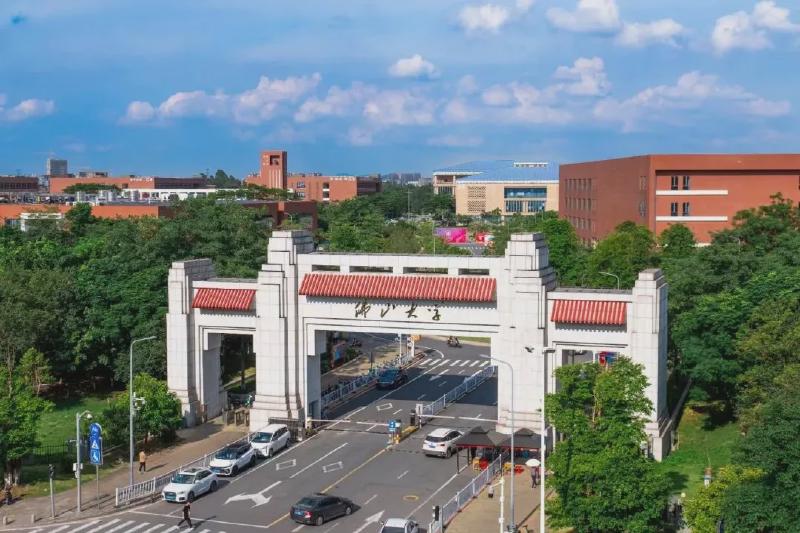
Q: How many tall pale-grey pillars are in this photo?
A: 4